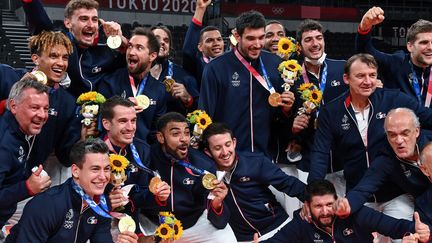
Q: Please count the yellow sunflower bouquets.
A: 7